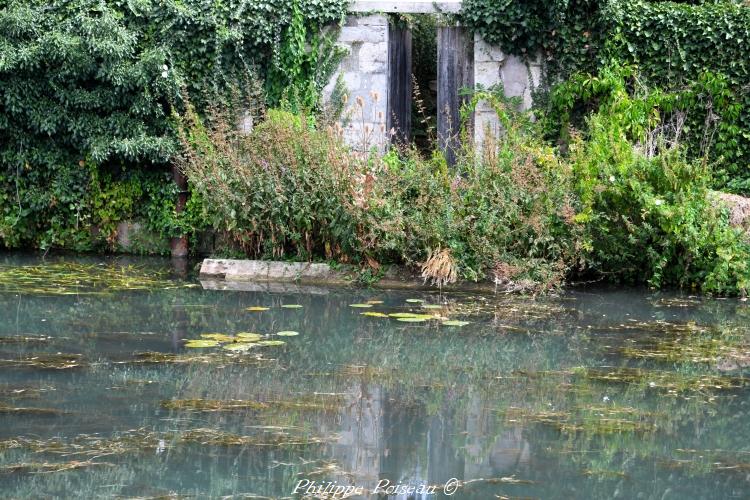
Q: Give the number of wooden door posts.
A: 2